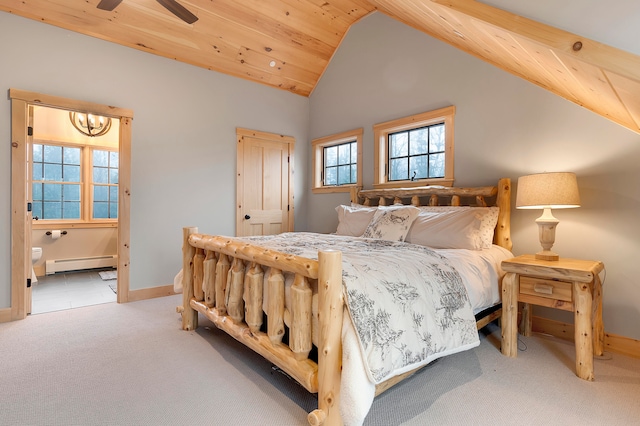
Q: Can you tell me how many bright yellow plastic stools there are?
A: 0